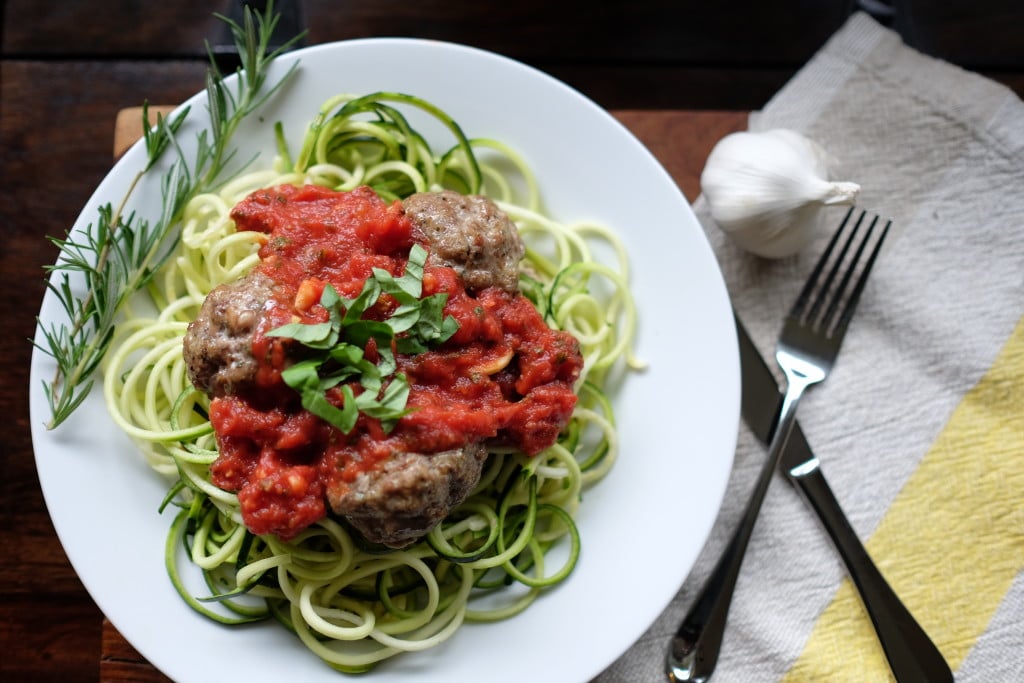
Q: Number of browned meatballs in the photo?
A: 3